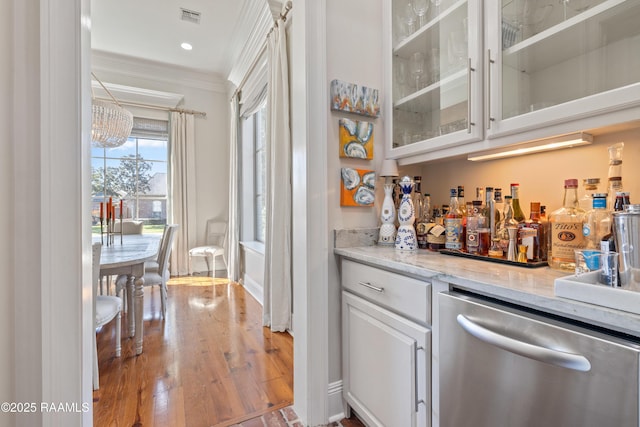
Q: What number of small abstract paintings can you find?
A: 3